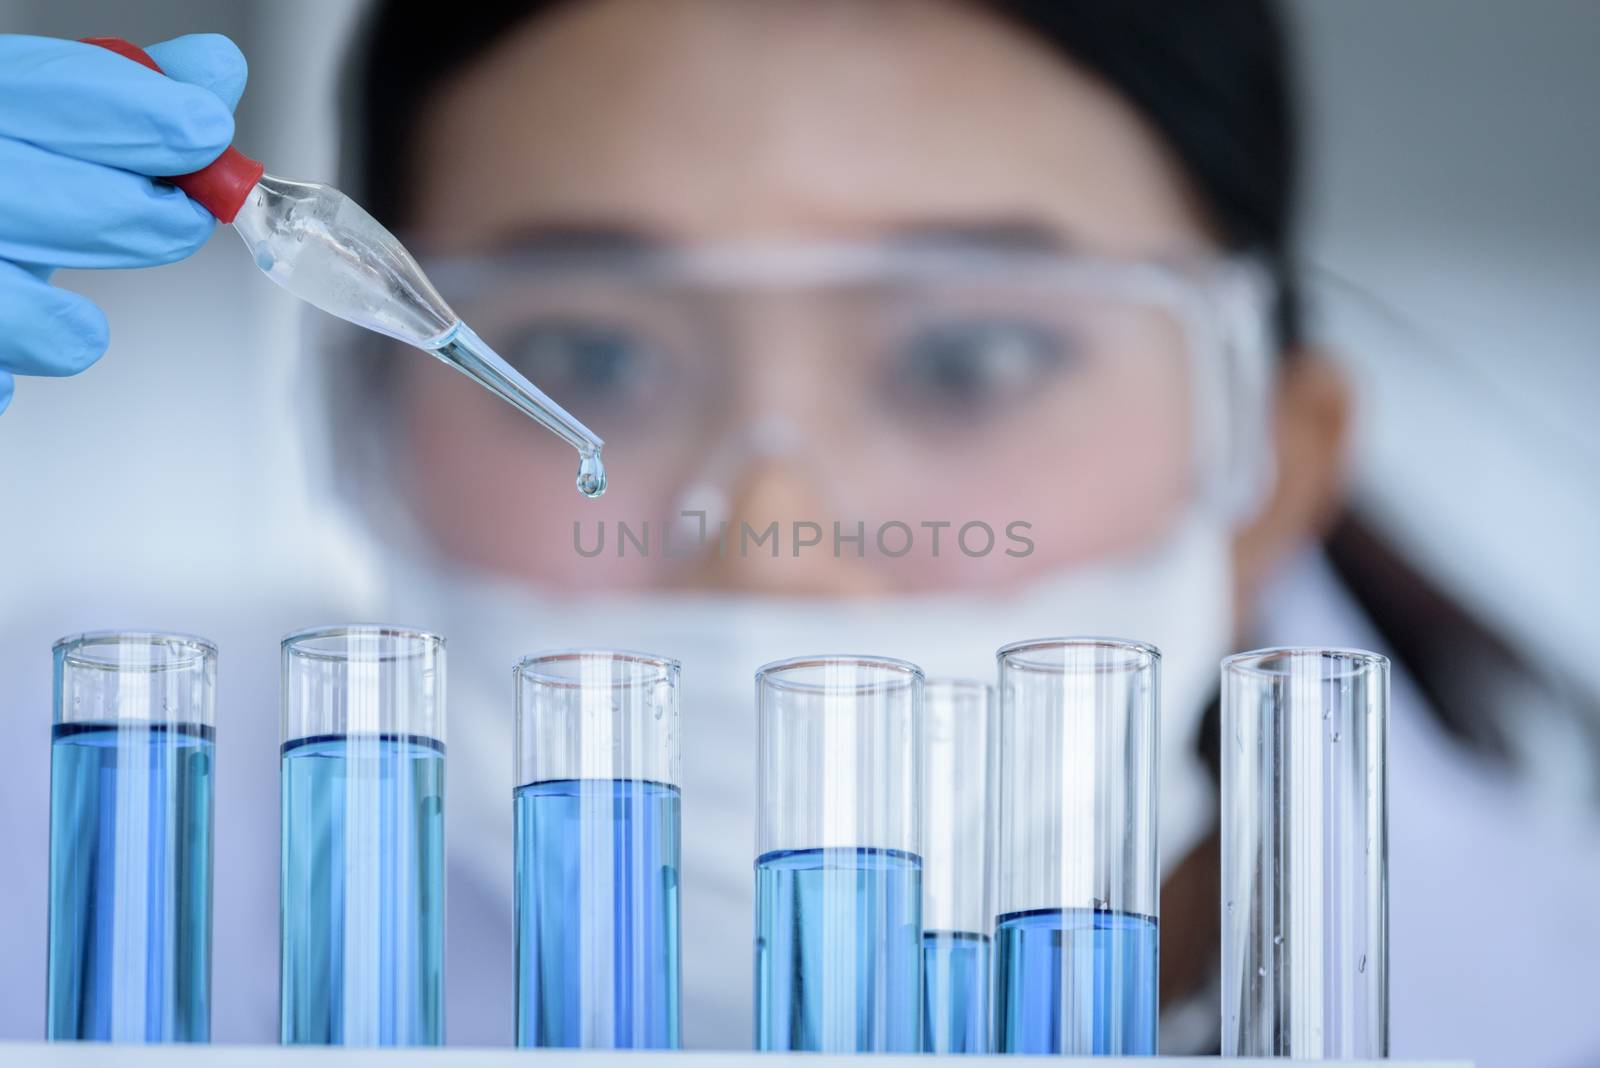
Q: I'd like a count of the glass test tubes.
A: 7